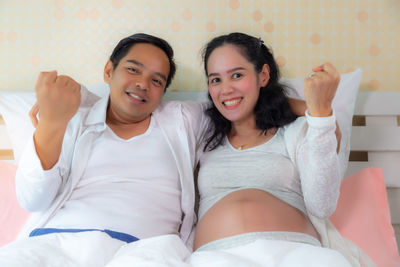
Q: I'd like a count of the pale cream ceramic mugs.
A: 0